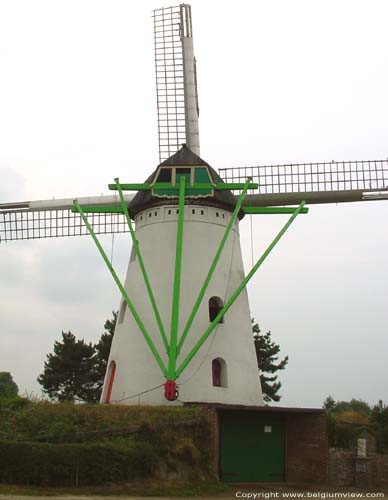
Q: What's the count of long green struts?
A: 5